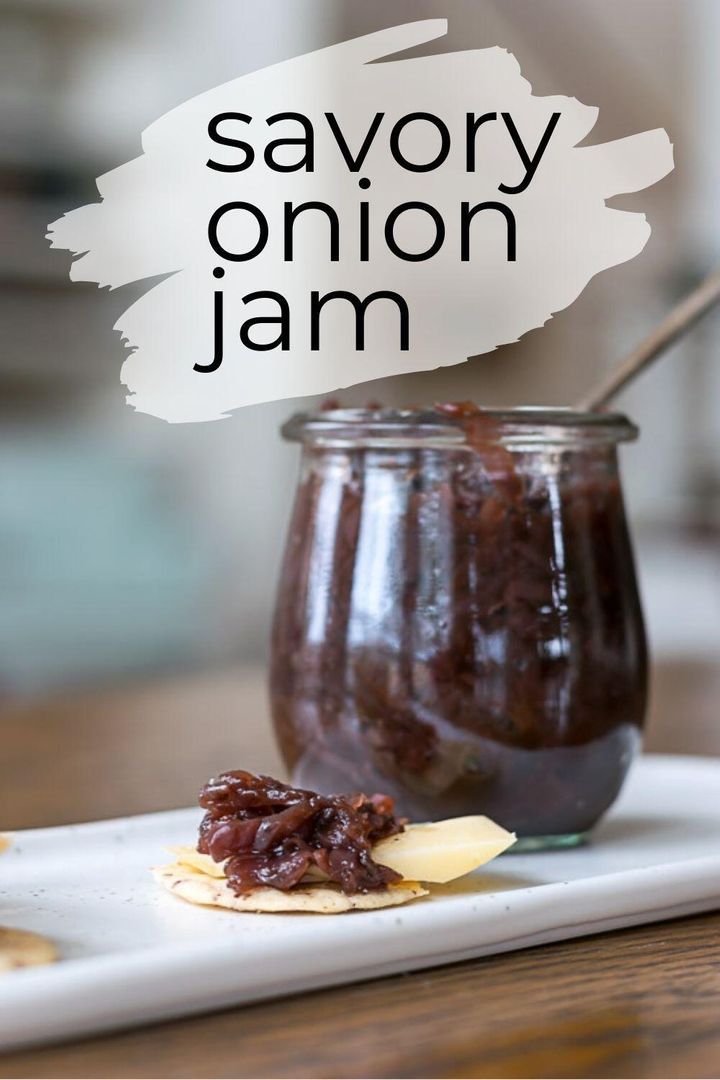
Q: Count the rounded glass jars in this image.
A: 1